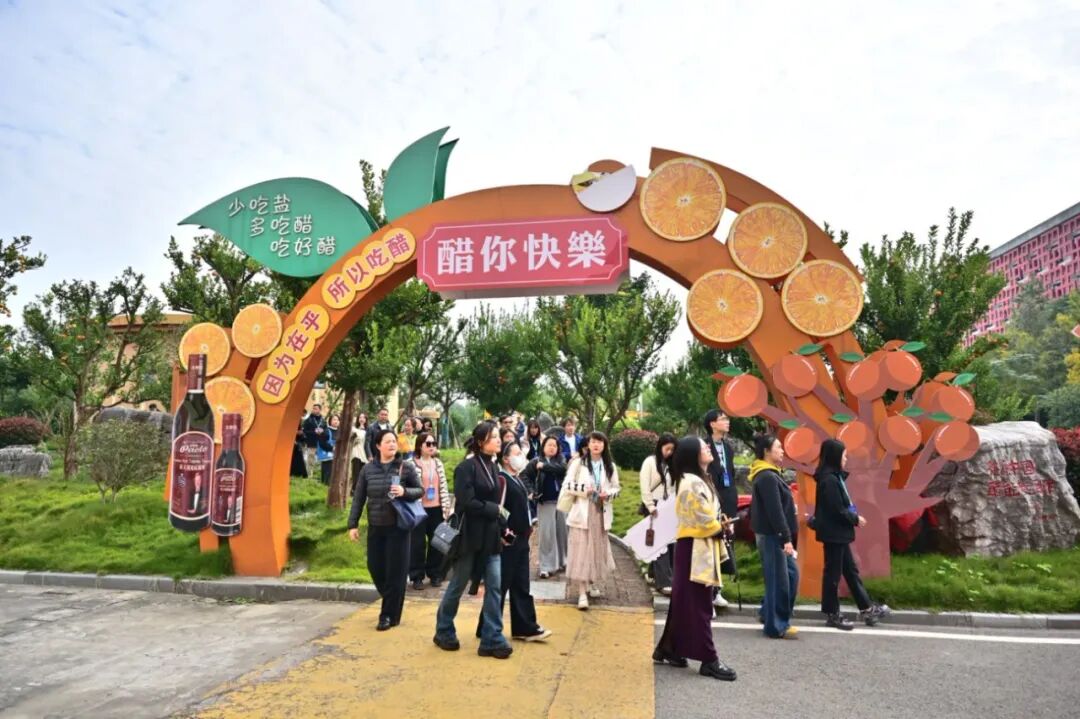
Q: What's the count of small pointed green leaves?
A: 9